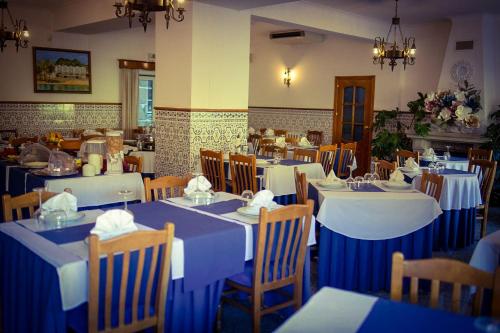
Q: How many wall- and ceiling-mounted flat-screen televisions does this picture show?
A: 0